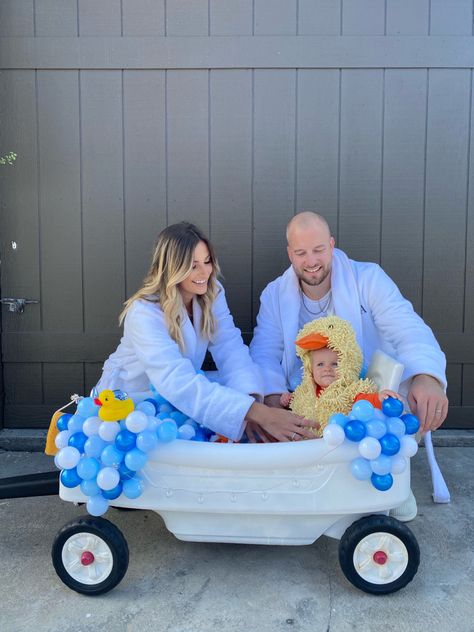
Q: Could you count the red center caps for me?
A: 2